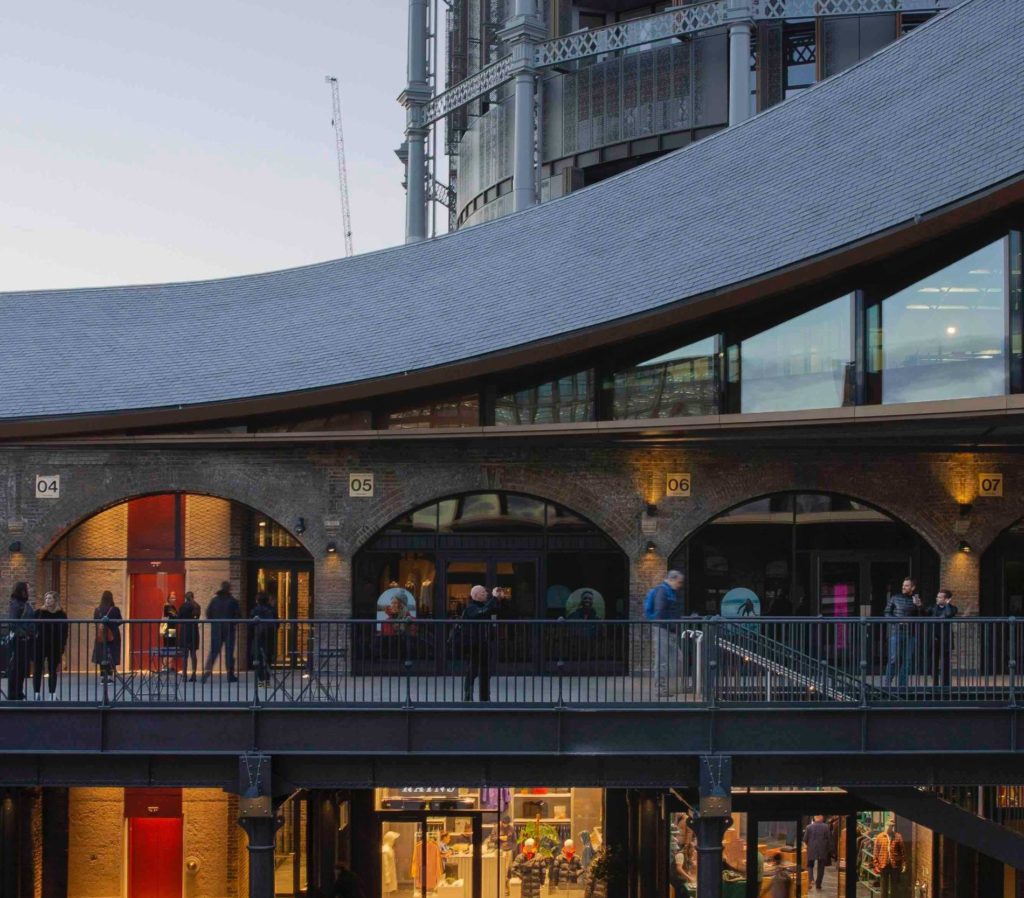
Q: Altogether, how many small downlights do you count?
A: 4